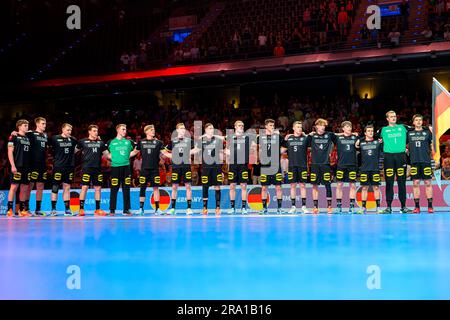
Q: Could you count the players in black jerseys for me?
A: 14